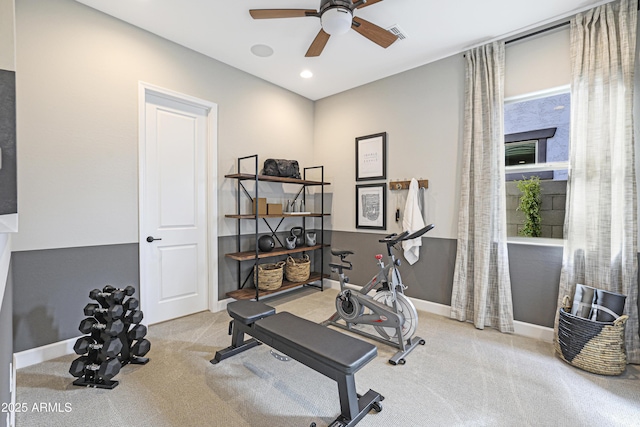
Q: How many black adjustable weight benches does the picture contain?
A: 1